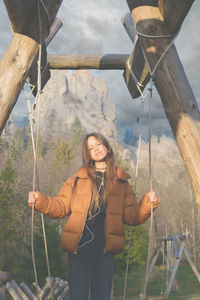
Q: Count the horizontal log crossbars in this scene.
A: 1